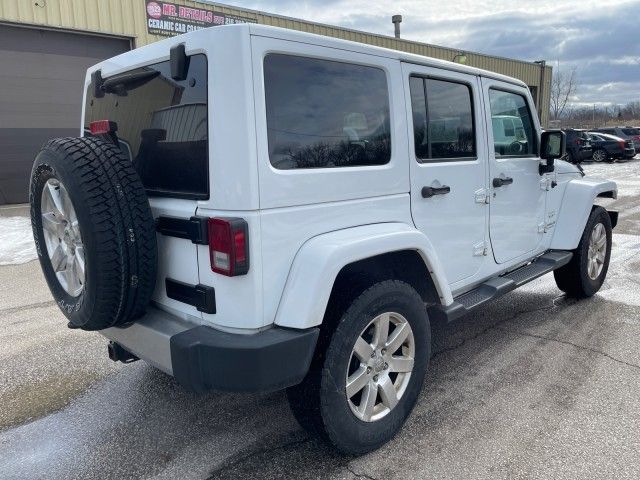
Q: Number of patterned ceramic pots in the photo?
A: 0